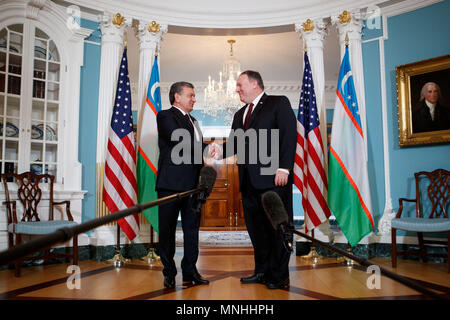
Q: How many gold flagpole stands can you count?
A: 4